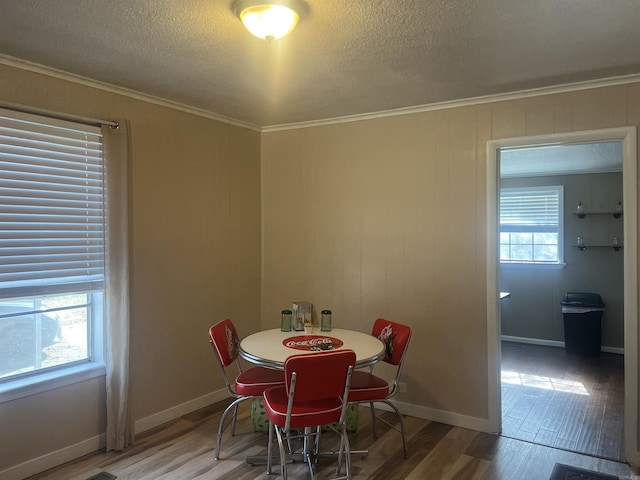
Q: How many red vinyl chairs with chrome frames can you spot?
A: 3